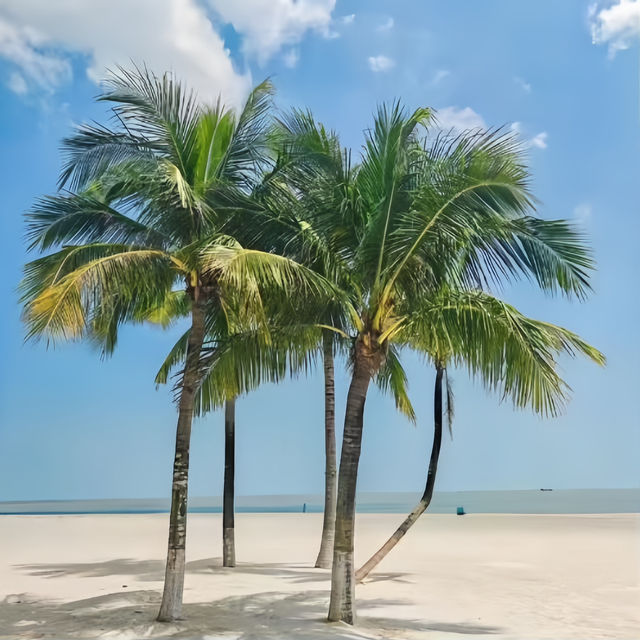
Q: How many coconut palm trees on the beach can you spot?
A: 5